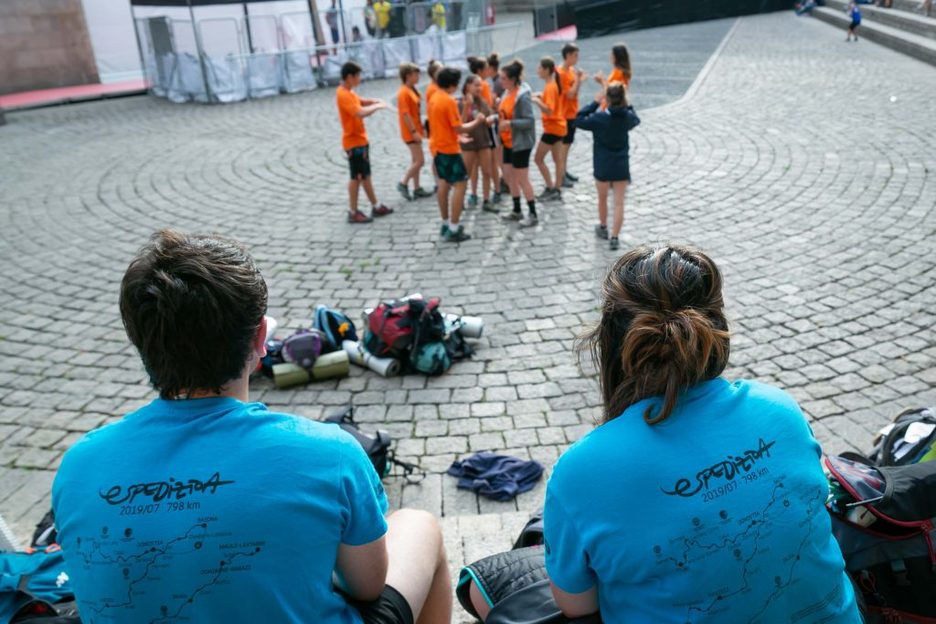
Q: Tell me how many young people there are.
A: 14